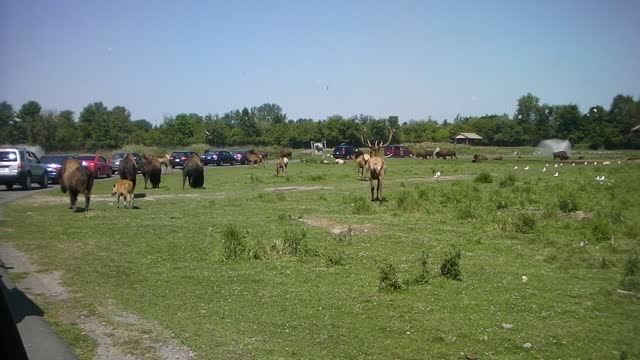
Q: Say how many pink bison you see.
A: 0